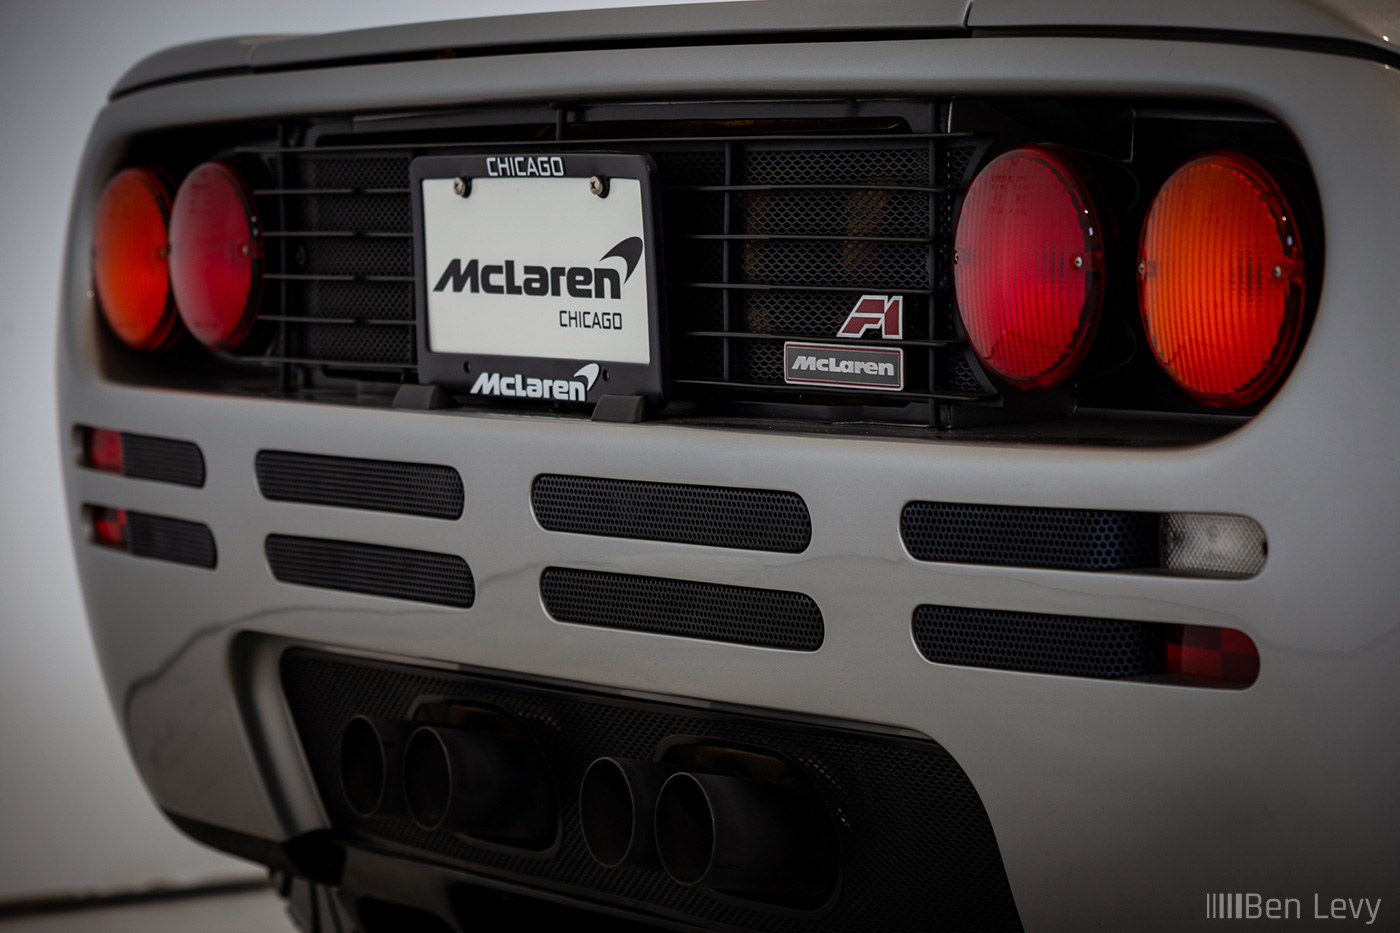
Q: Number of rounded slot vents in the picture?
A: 8